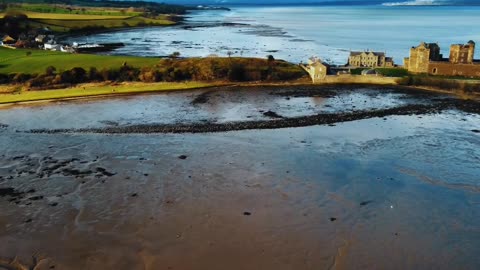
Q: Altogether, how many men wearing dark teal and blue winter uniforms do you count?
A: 0